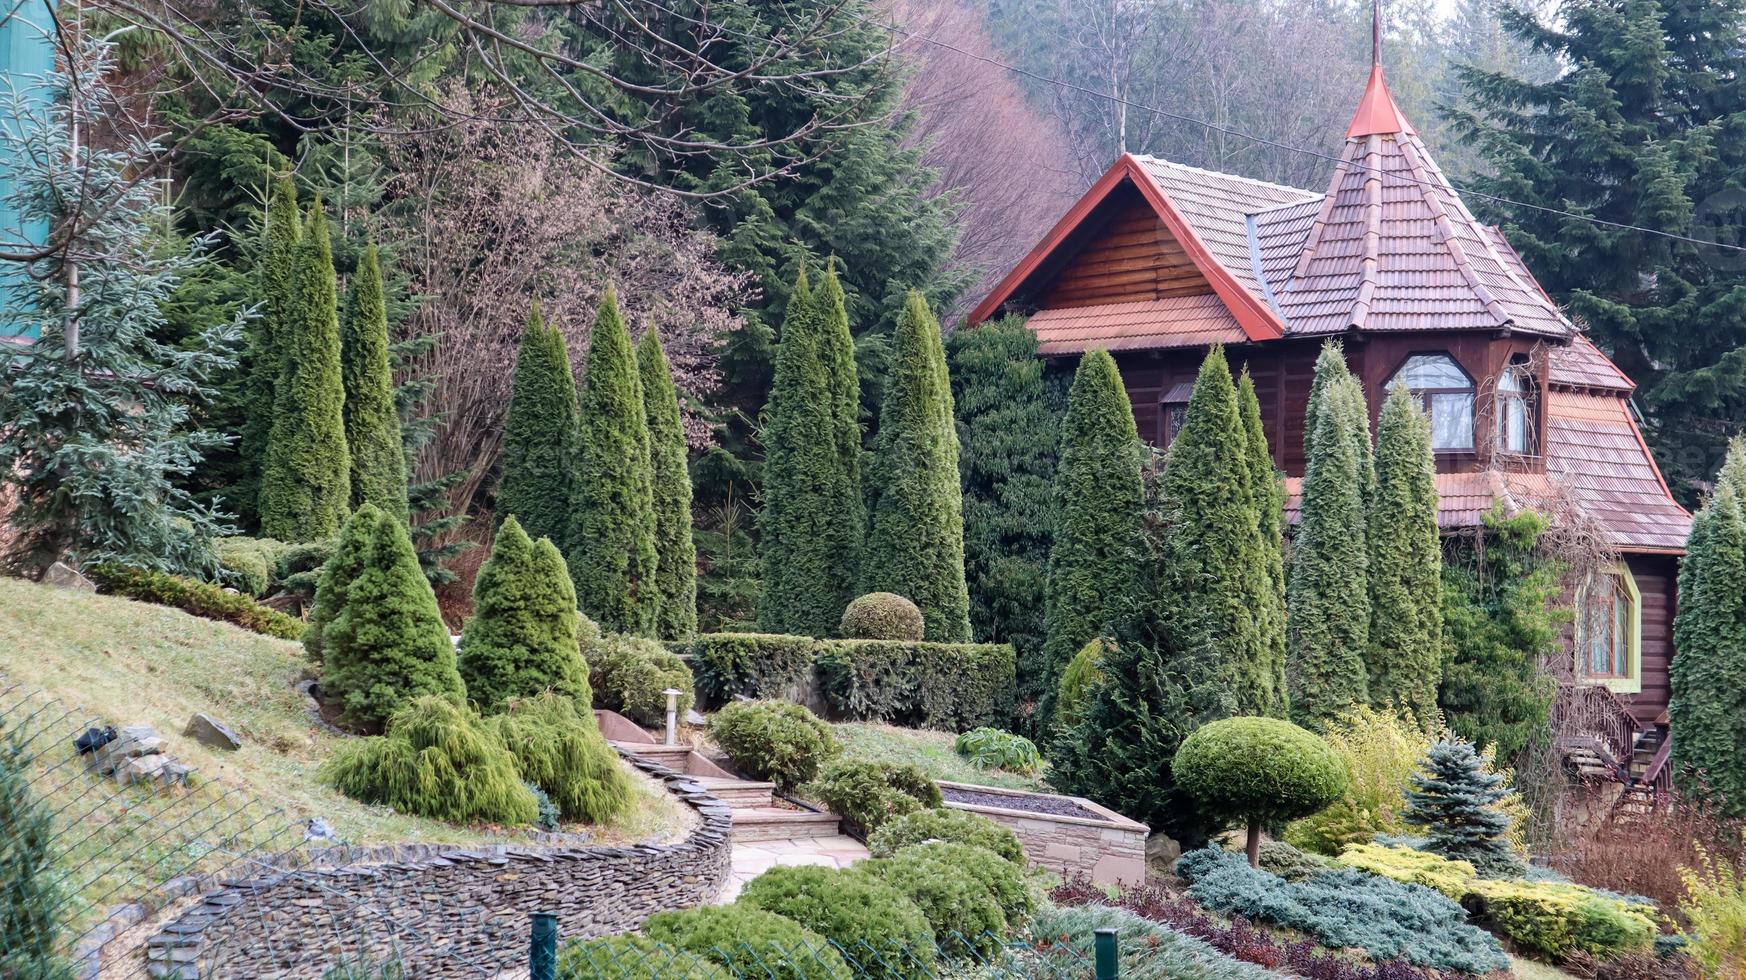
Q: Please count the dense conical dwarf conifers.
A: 4